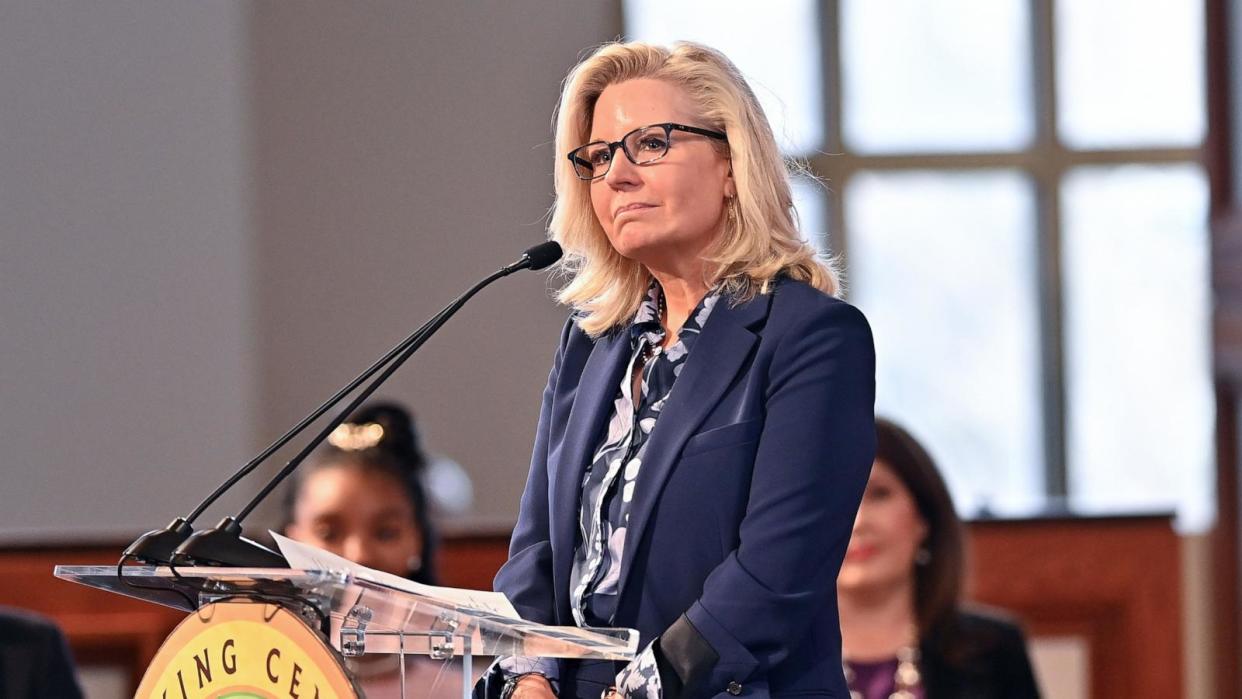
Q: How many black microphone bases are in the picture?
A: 2